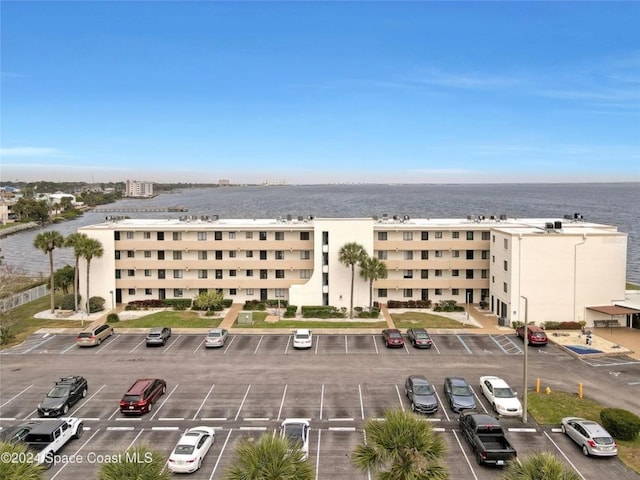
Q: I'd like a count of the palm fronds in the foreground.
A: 5